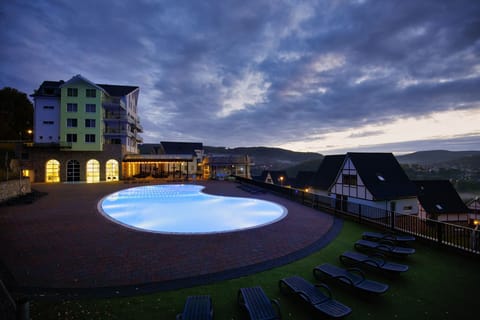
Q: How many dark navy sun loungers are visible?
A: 7